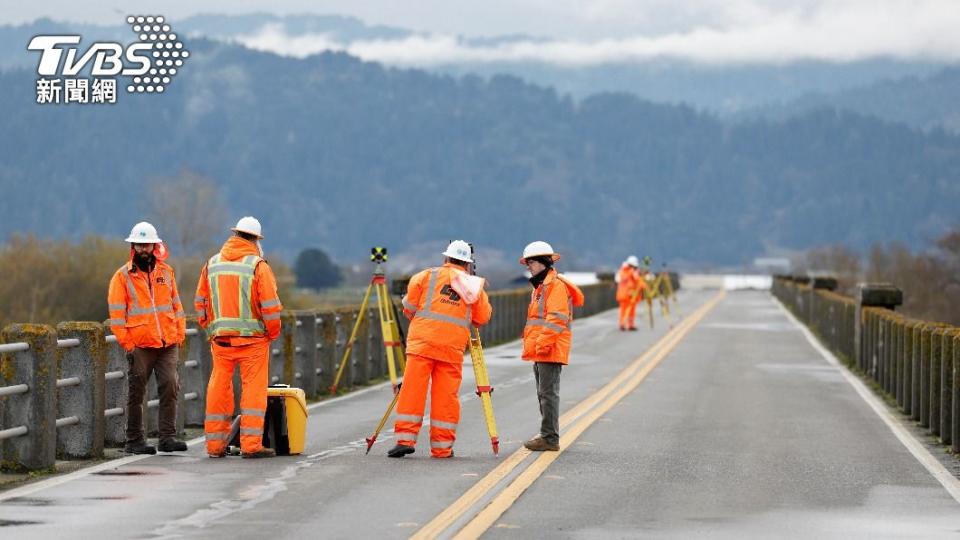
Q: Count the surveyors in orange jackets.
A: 5